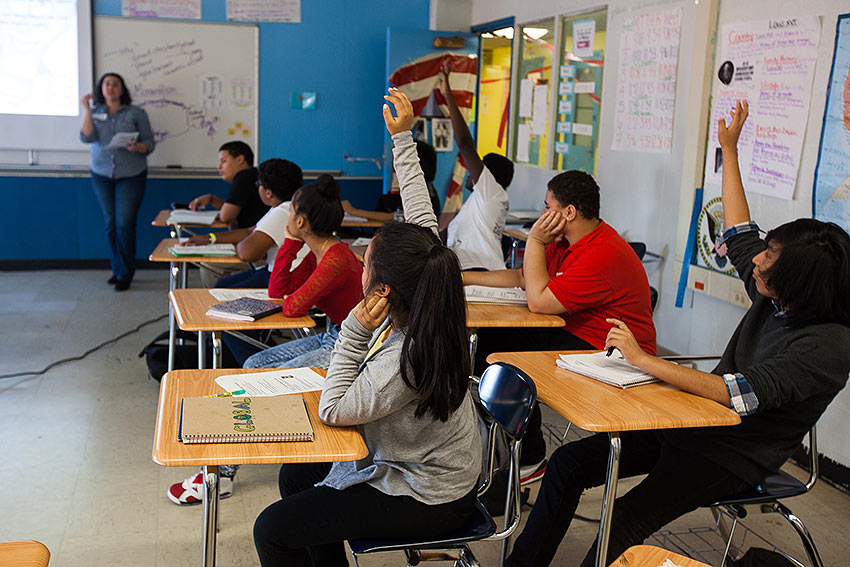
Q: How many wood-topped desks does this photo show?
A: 11